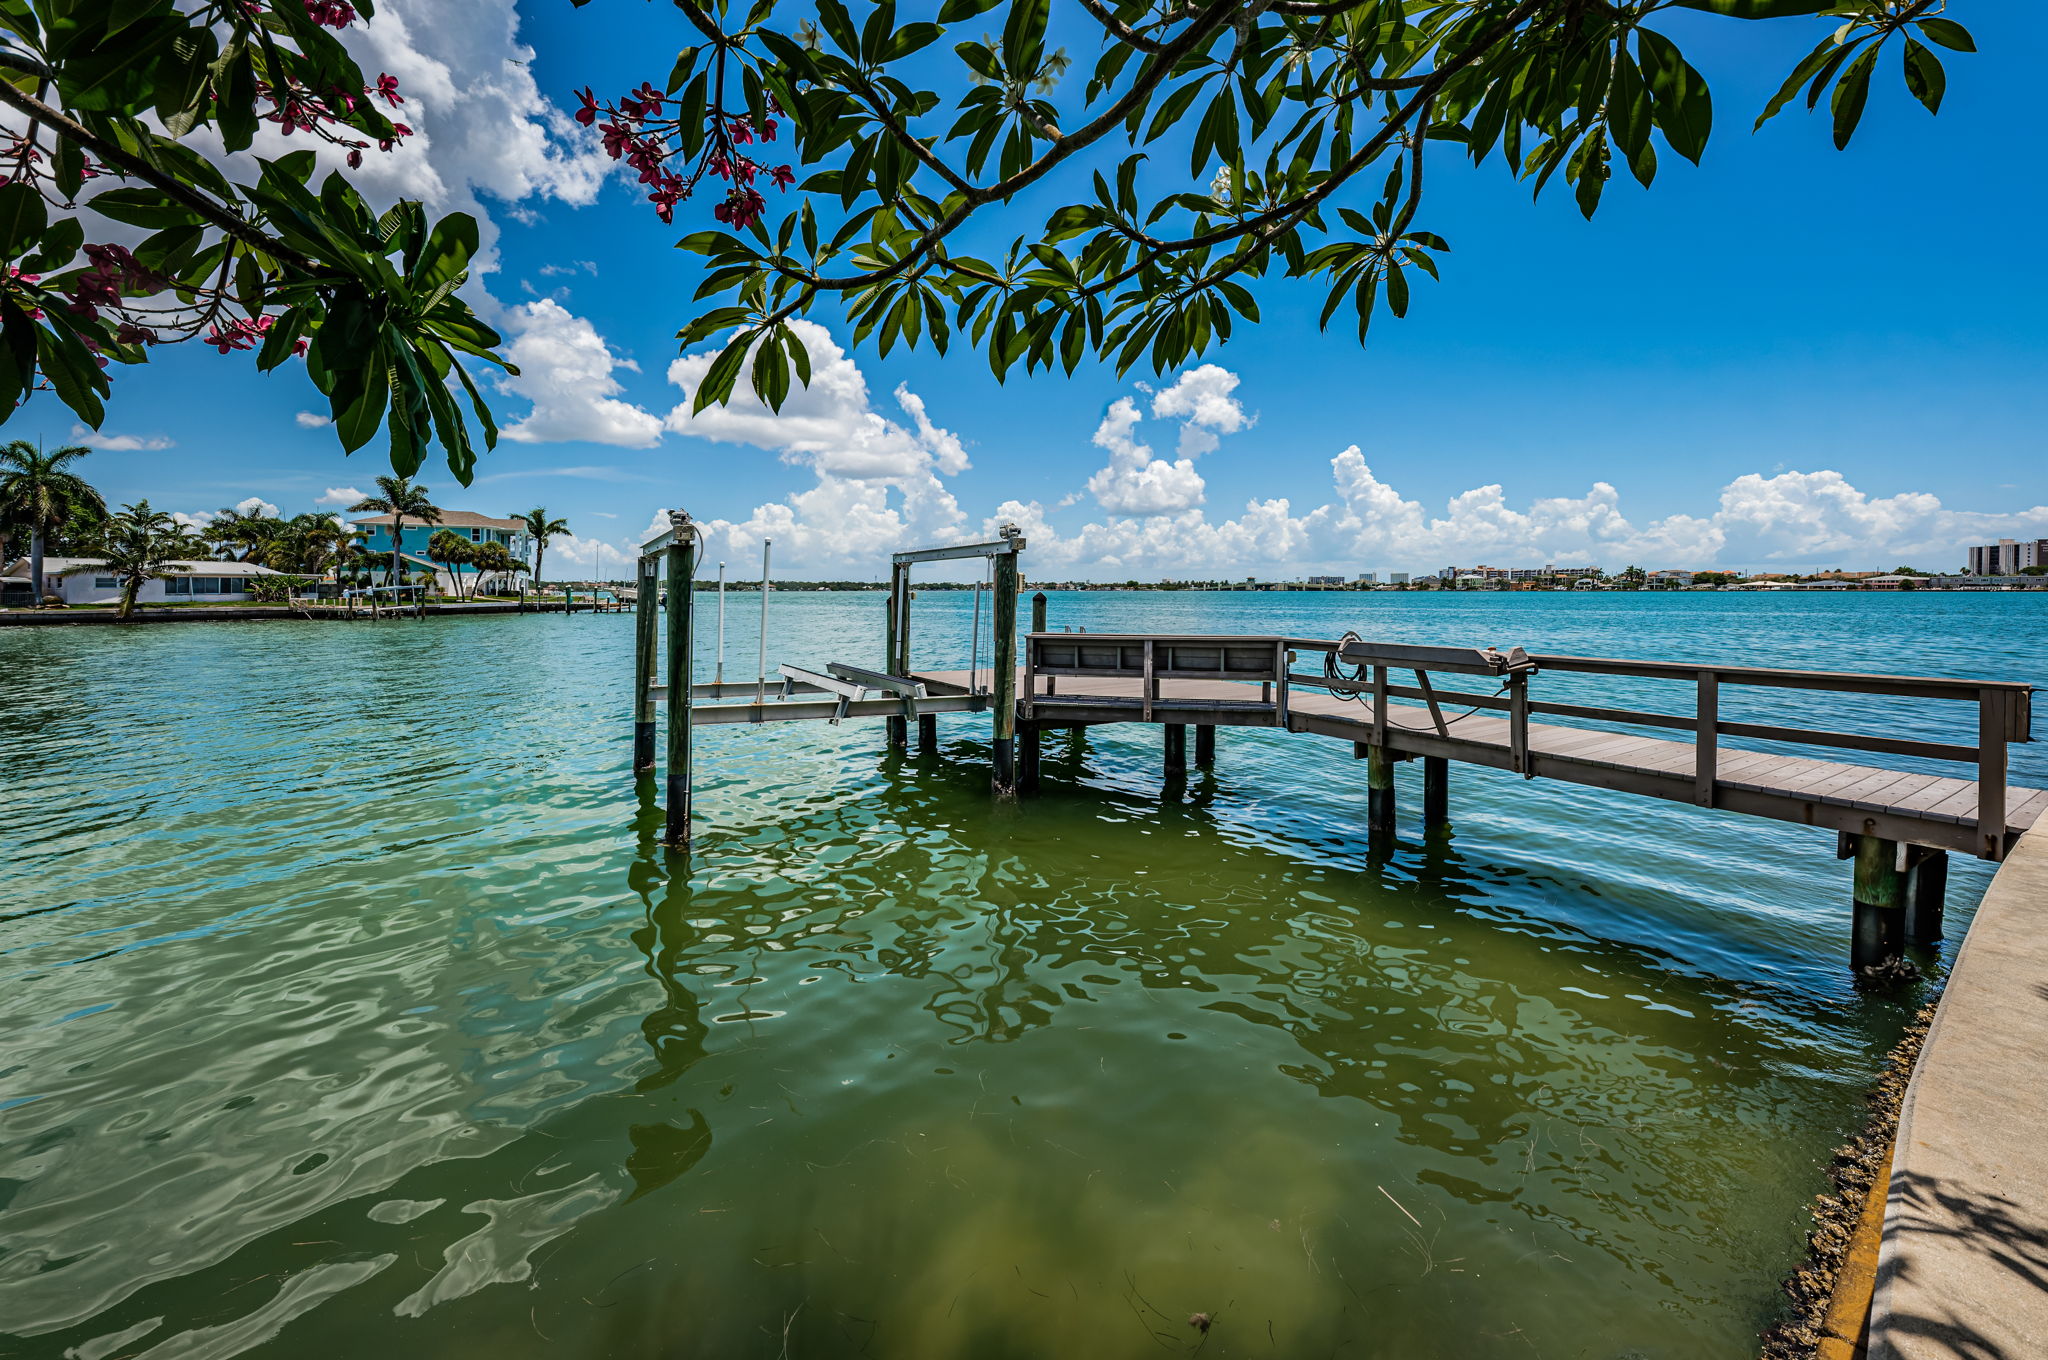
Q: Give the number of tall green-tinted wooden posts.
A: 4